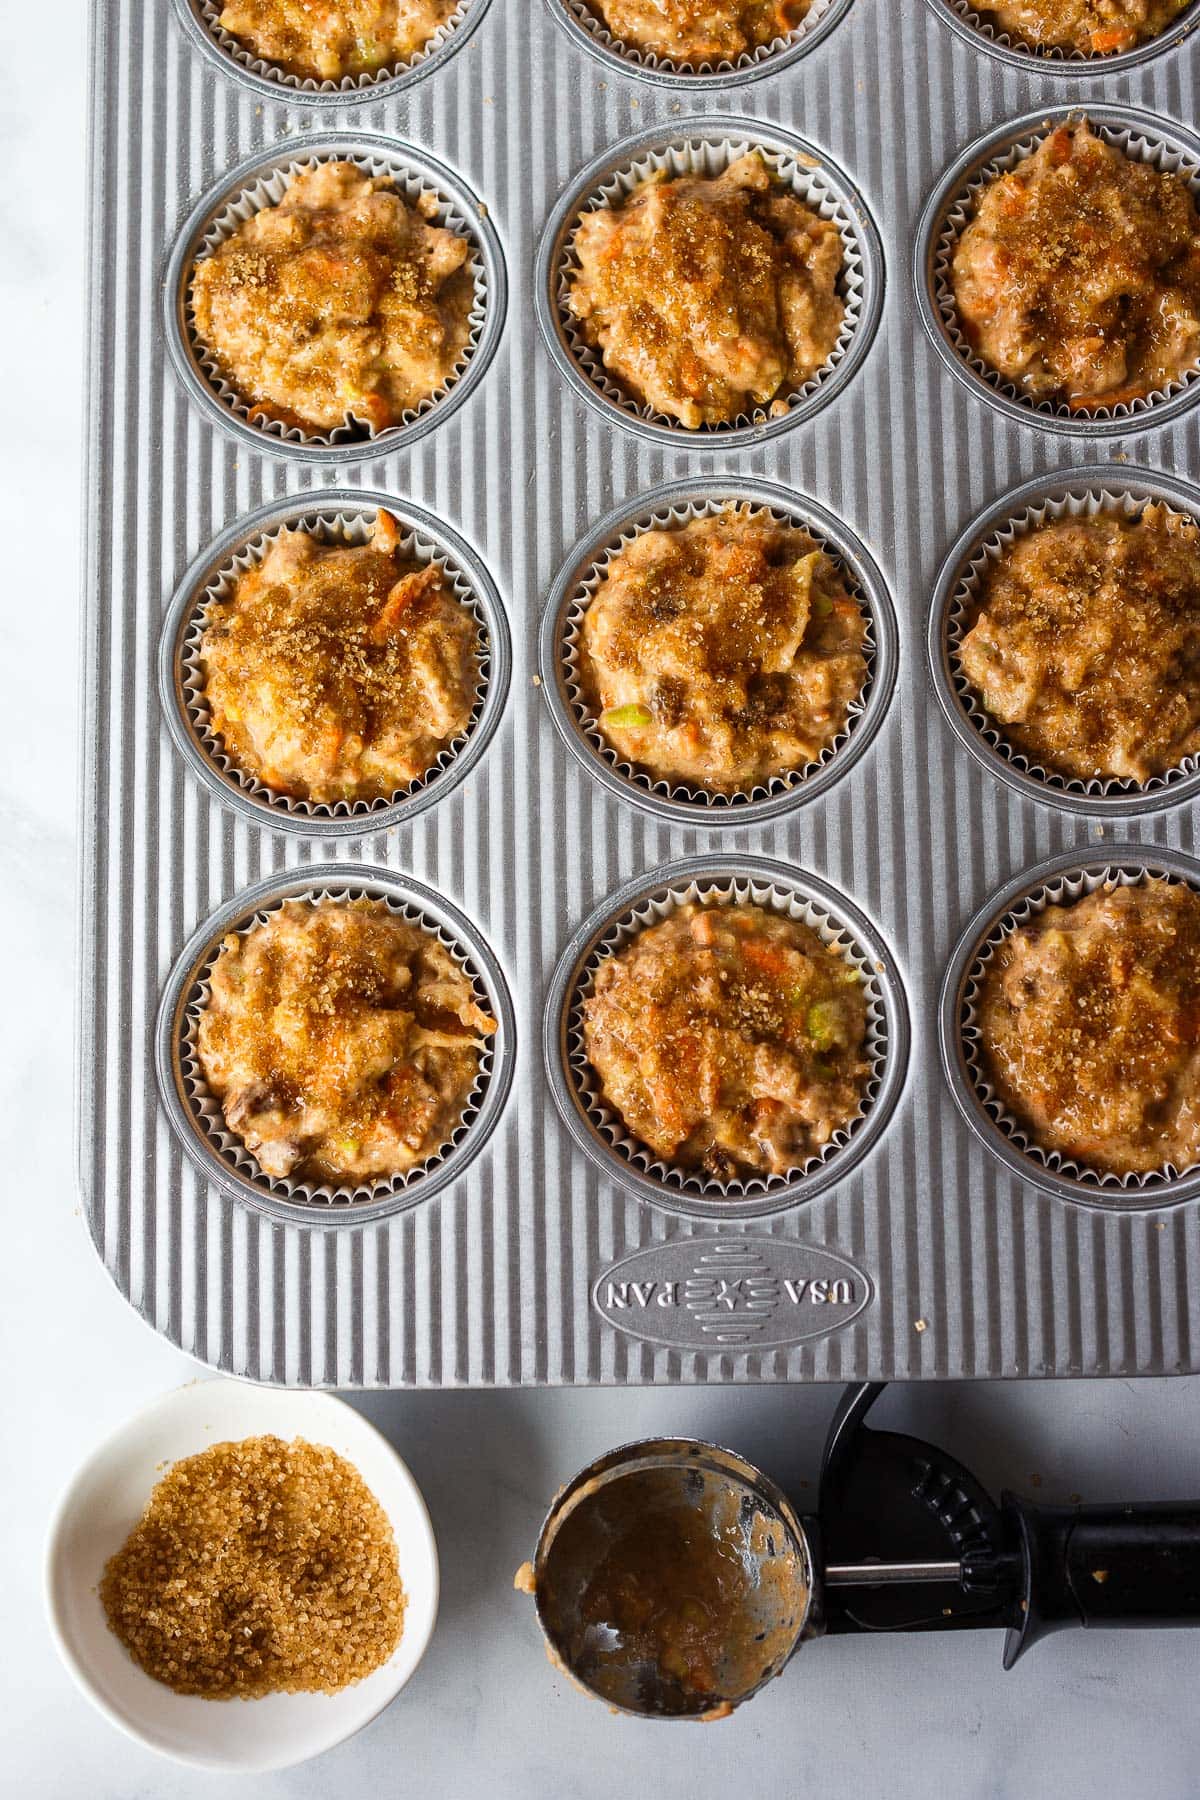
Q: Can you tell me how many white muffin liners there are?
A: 12